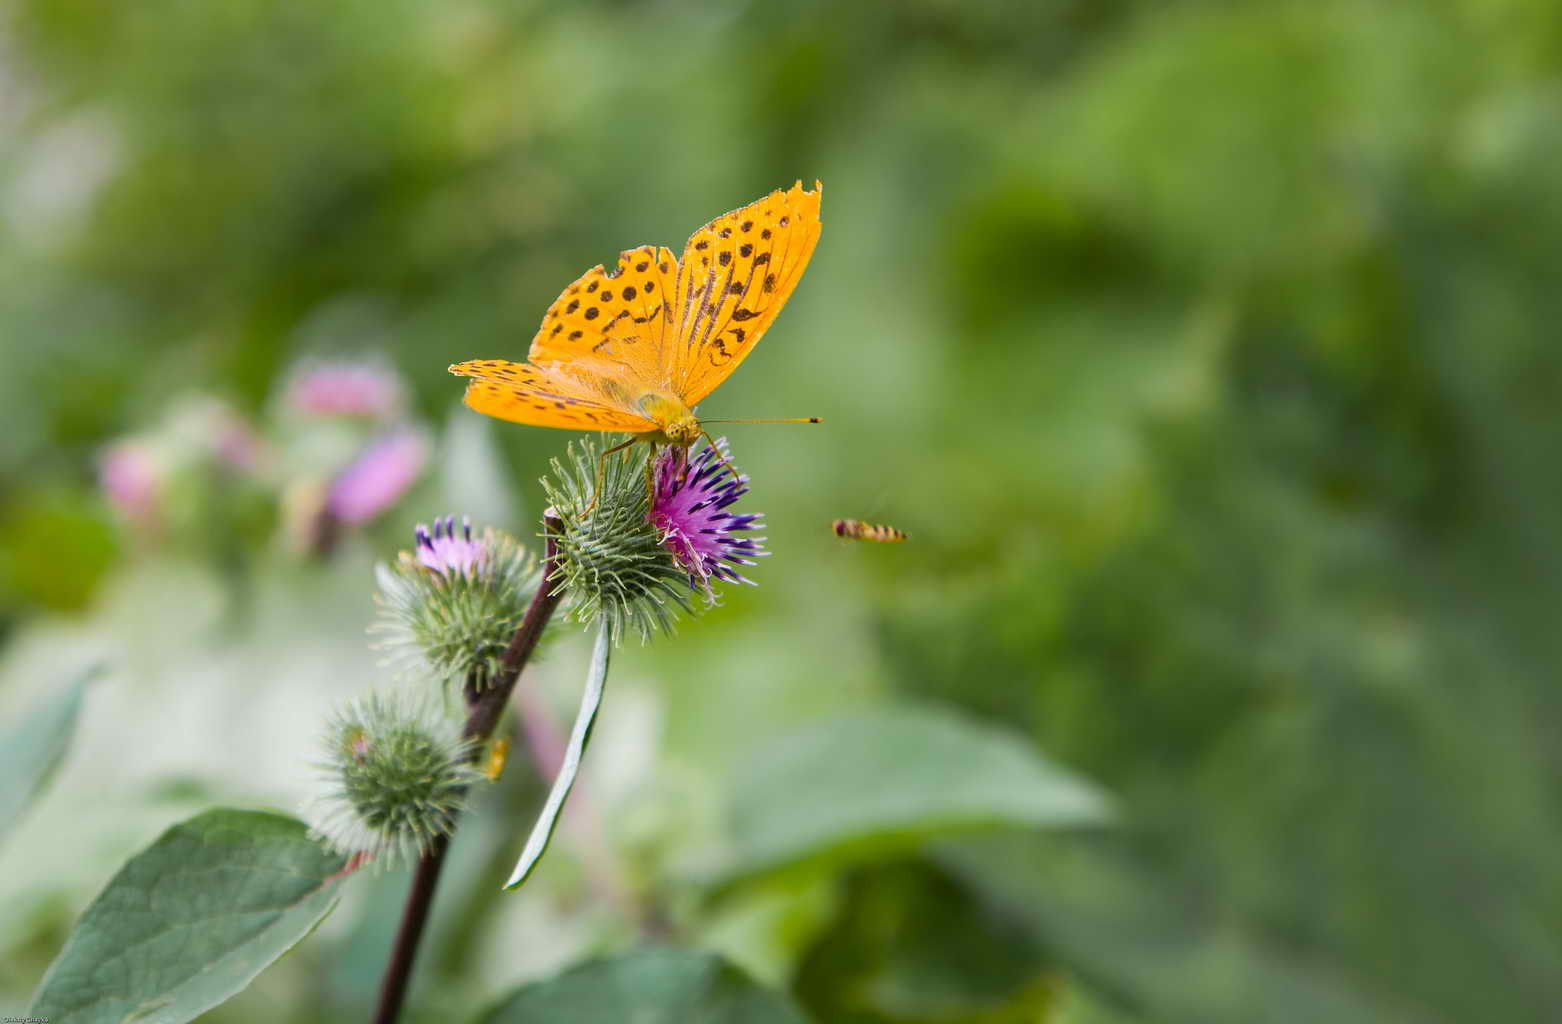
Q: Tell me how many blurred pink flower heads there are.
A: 4